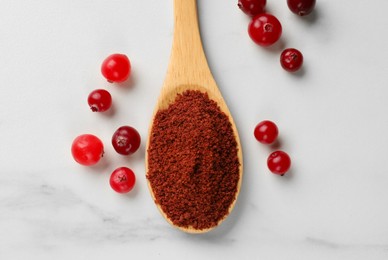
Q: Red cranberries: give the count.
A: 11